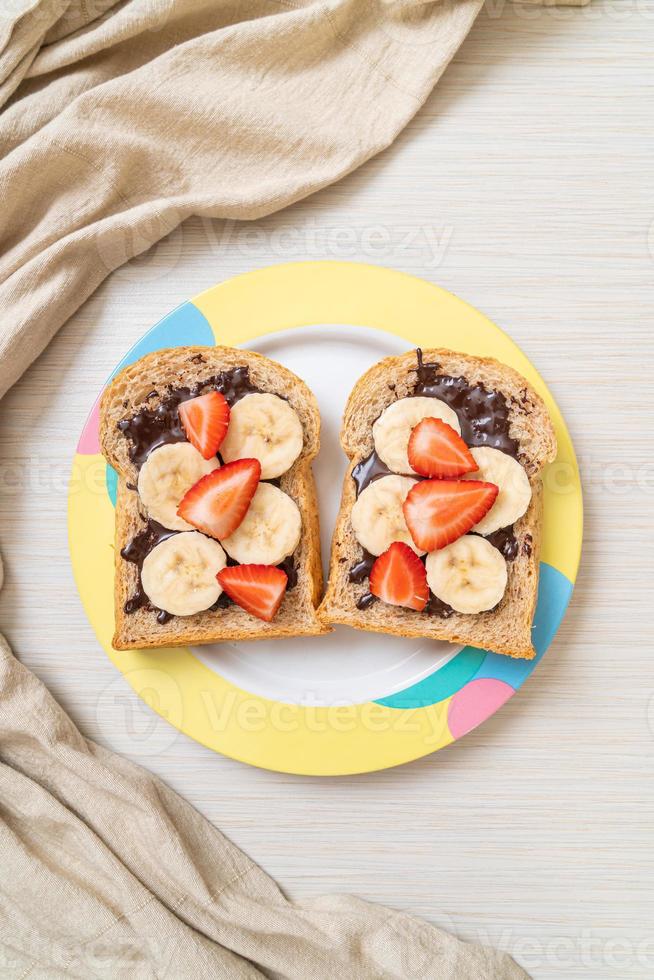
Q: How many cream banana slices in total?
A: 8